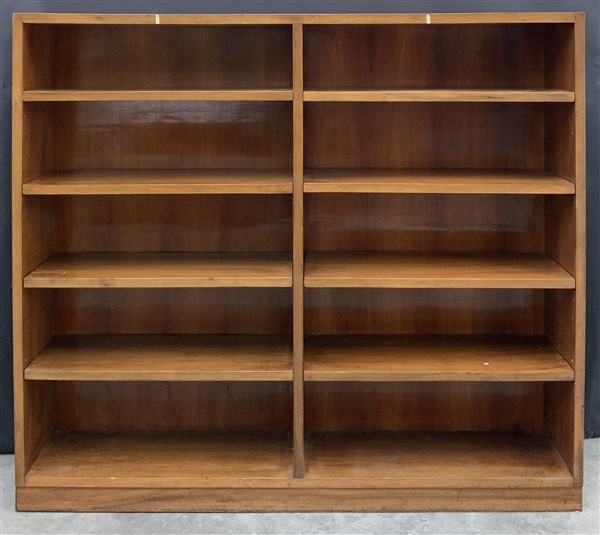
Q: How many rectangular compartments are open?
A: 10